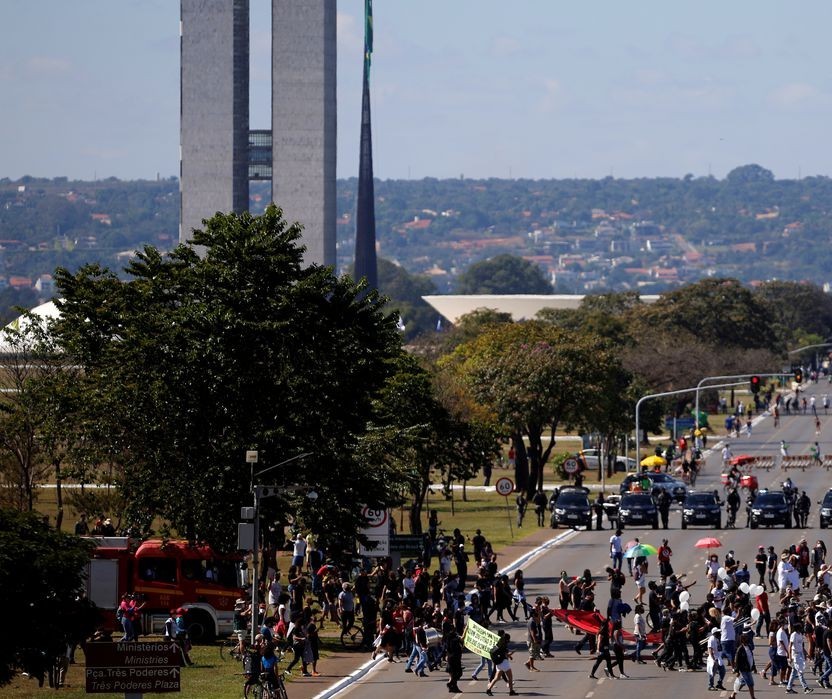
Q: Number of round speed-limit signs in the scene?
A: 3